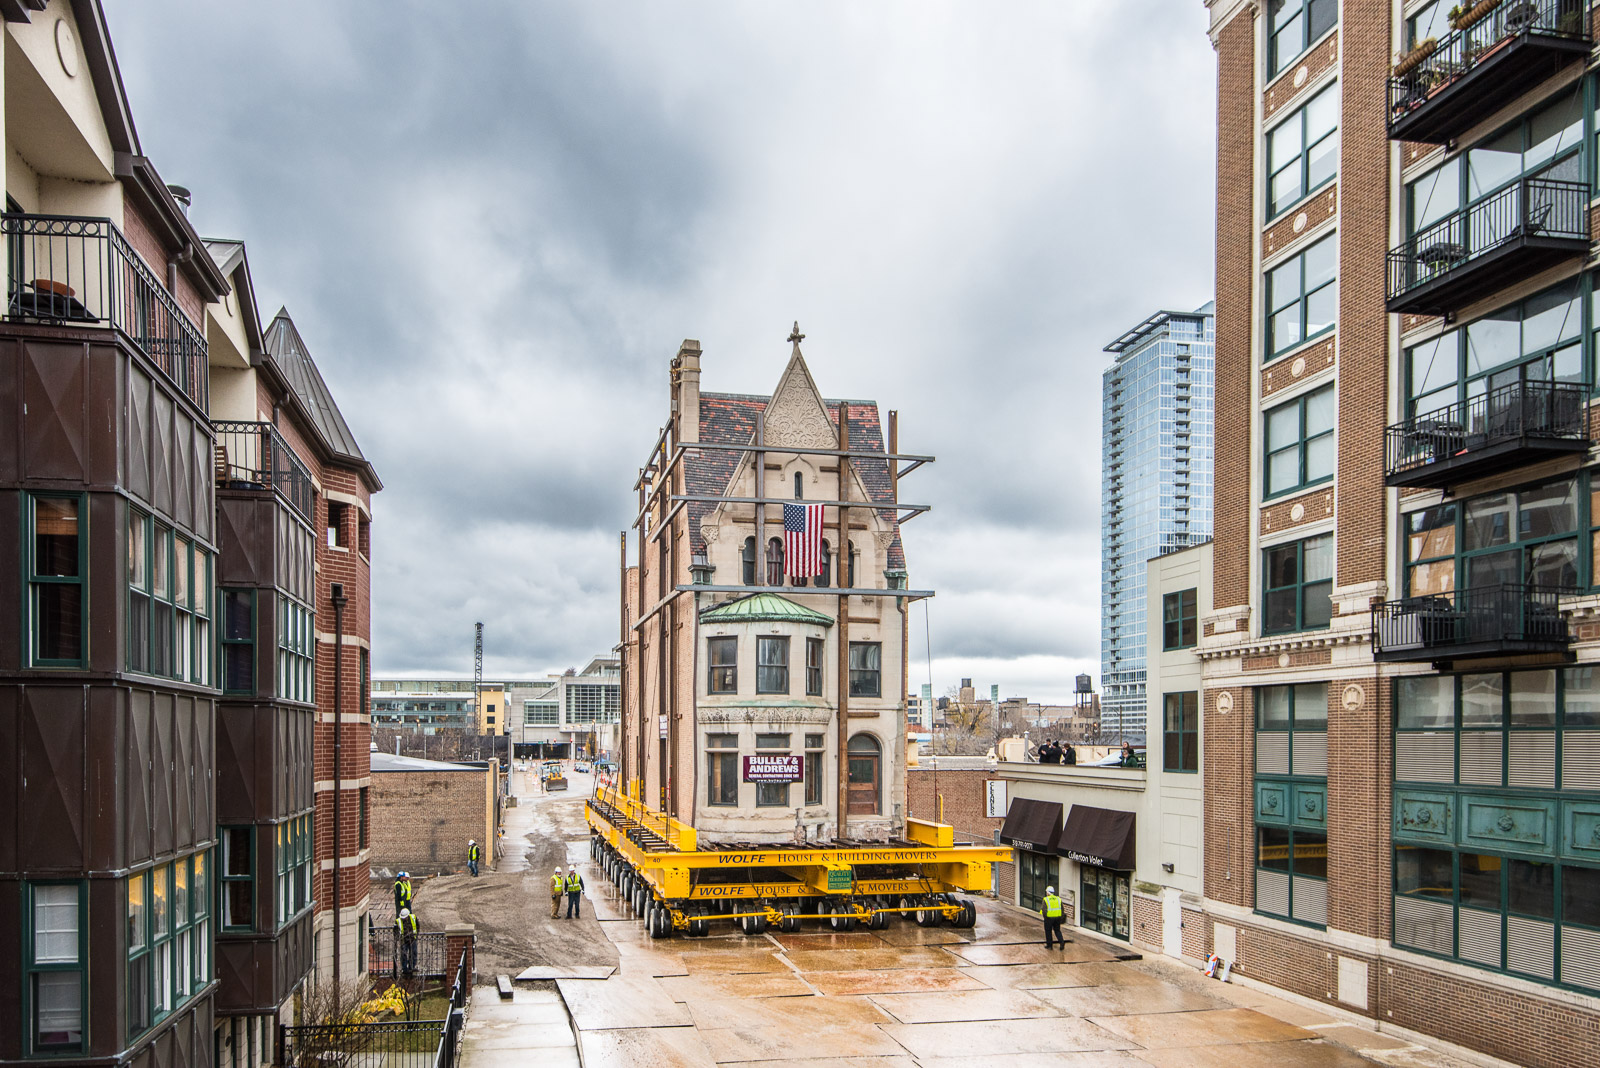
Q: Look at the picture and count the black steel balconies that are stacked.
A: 4